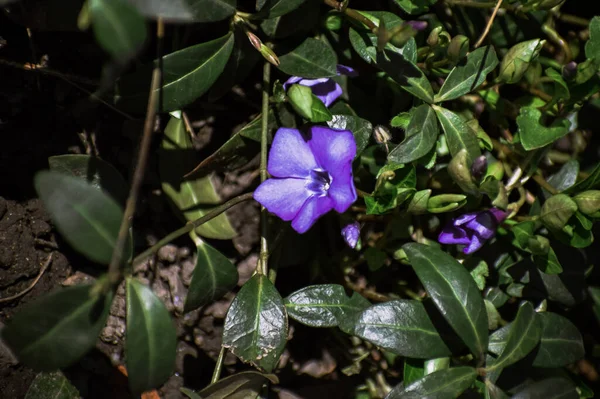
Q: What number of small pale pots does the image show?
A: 0